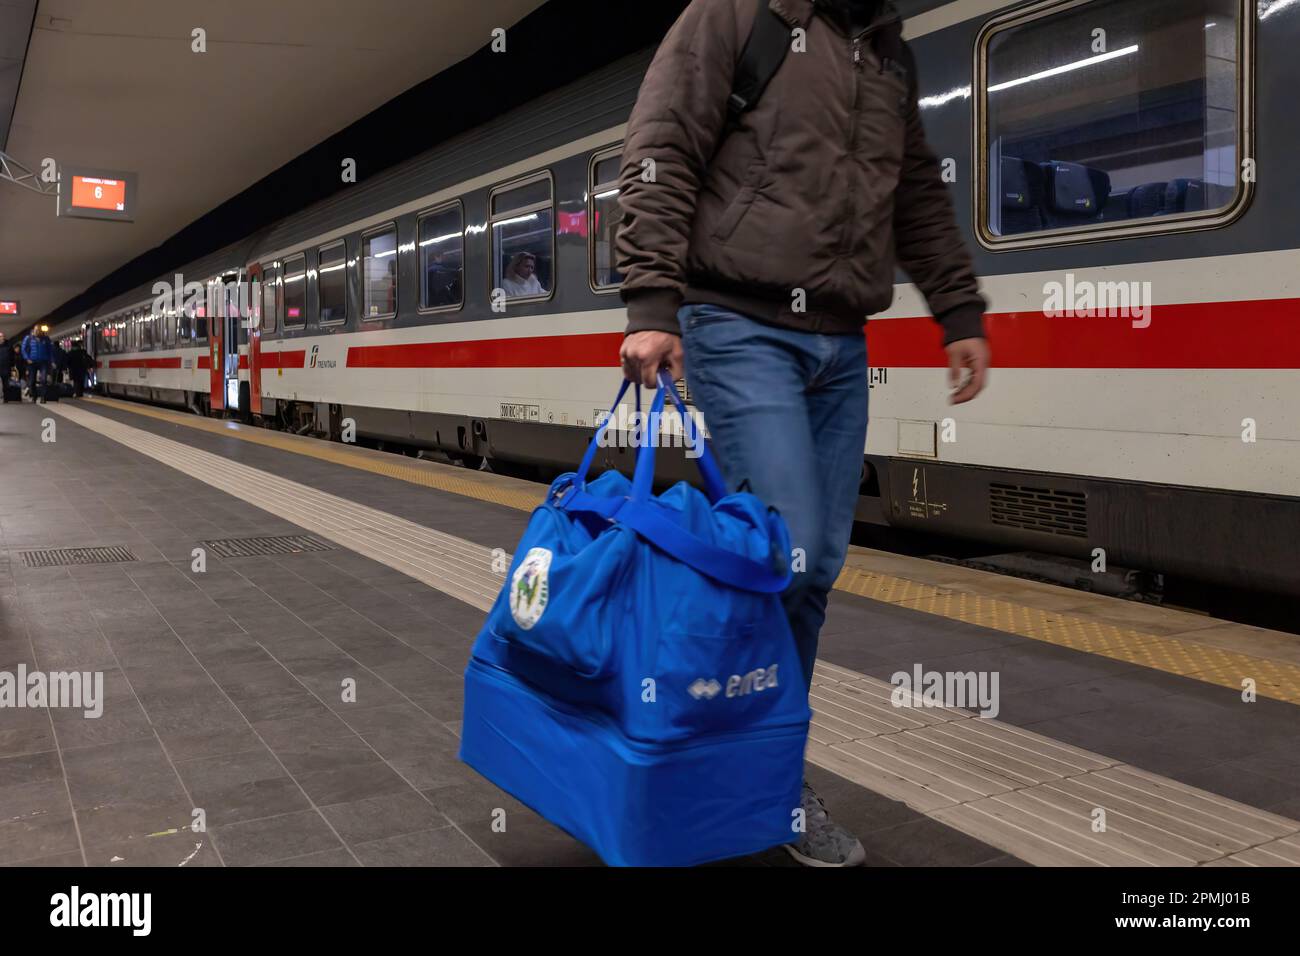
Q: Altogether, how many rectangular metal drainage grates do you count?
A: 2